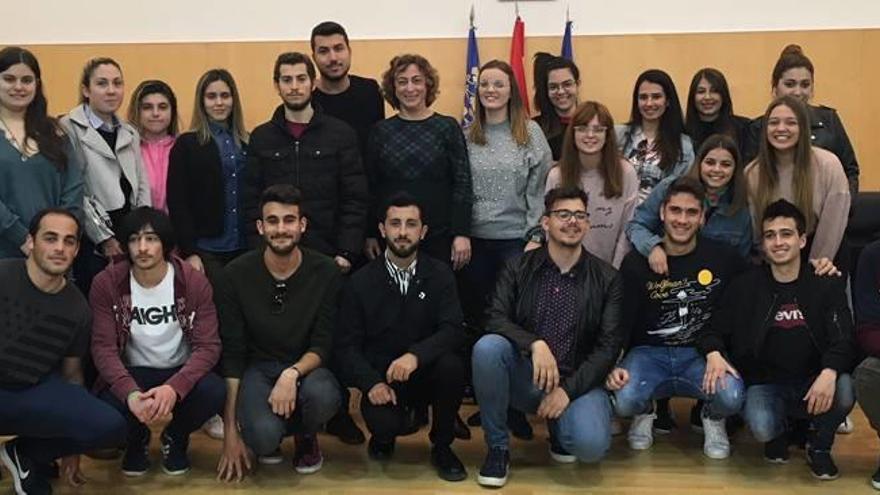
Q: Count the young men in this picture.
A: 9